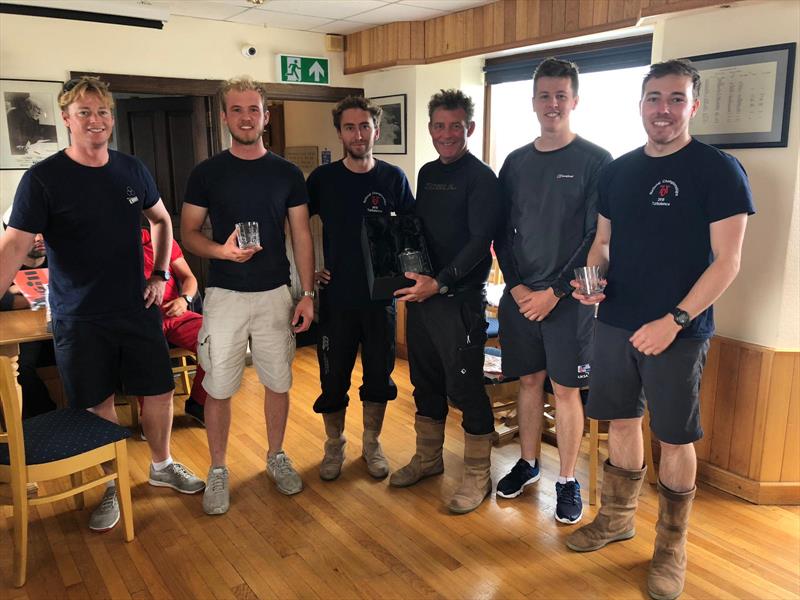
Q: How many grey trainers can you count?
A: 4